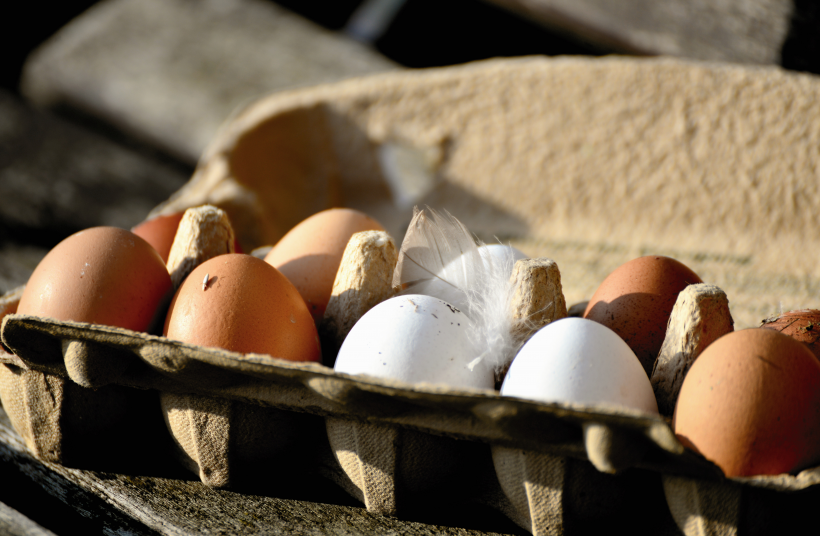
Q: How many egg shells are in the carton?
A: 10